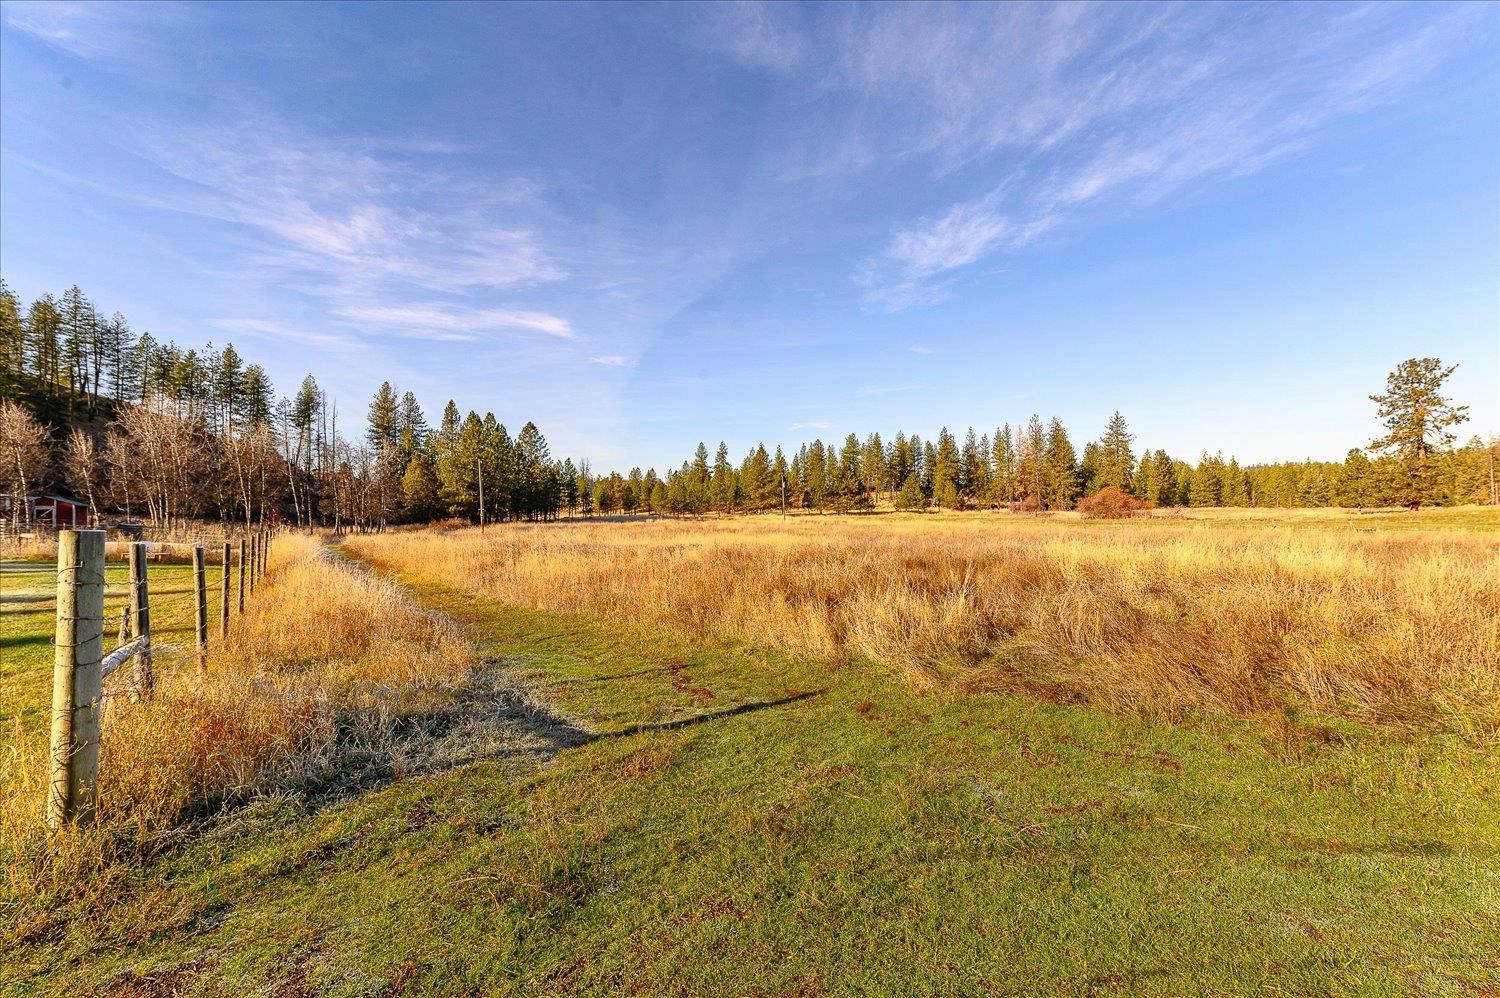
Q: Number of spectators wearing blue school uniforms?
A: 0